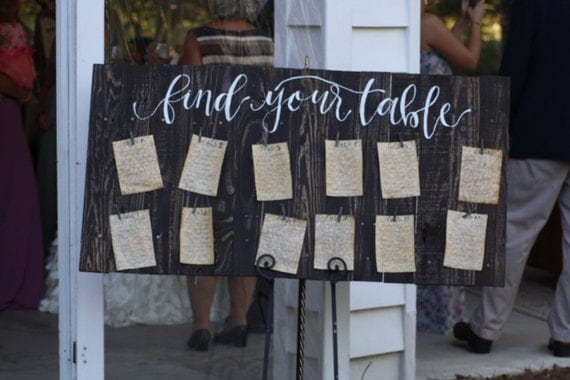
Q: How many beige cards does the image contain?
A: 12